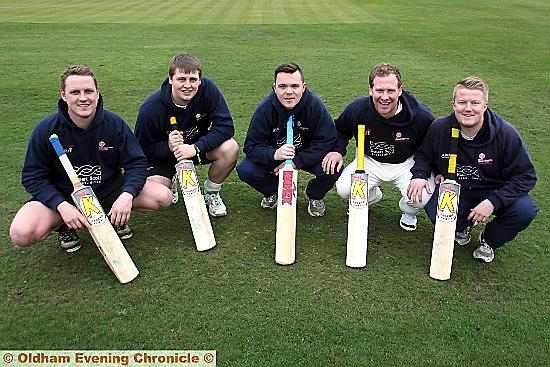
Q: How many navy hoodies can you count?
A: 5